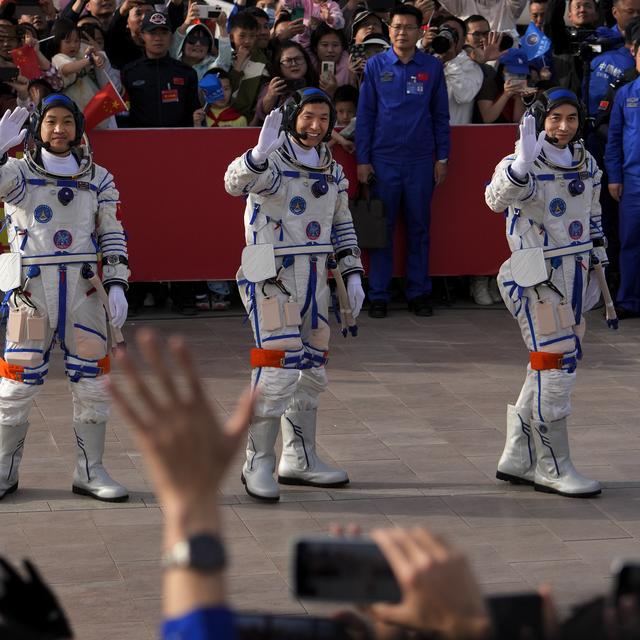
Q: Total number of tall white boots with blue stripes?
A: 6